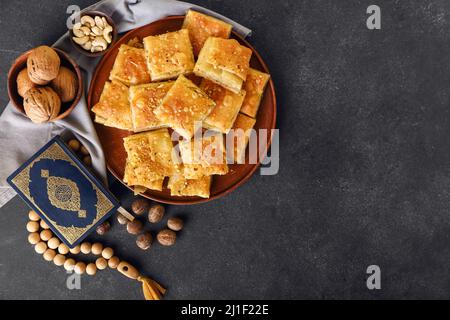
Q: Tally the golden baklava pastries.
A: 13